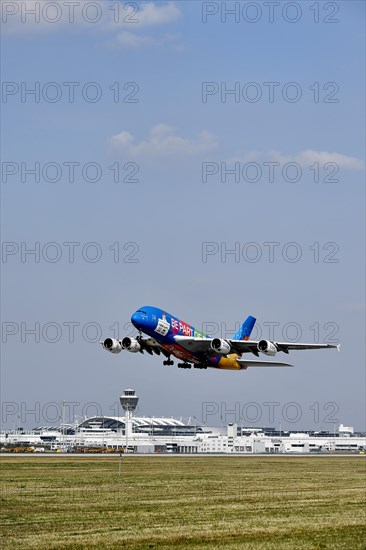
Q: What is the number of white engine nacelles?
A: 4